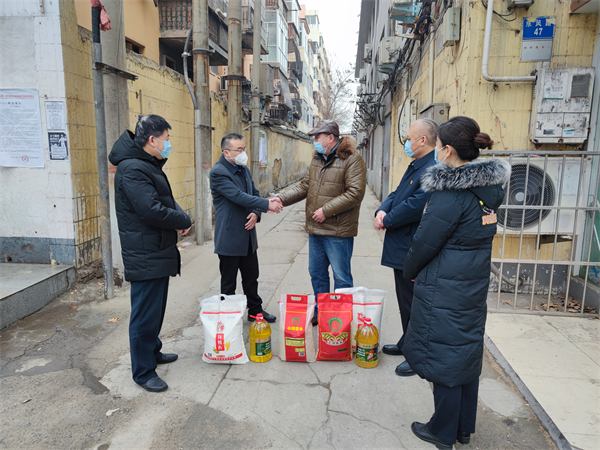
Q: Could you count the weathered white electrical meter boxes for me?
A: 1